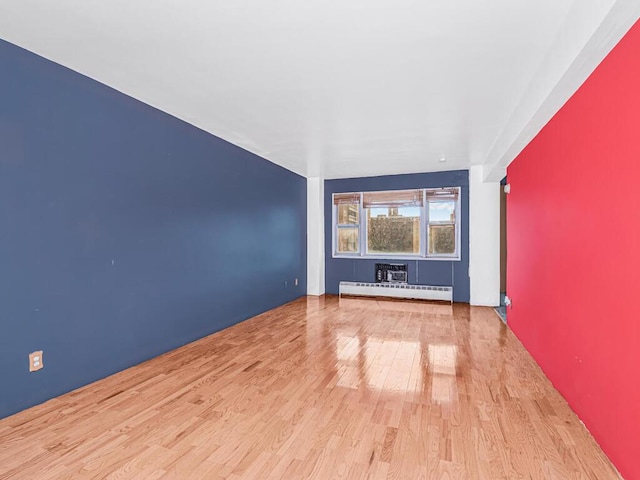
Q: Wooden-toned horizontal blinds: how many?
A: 3